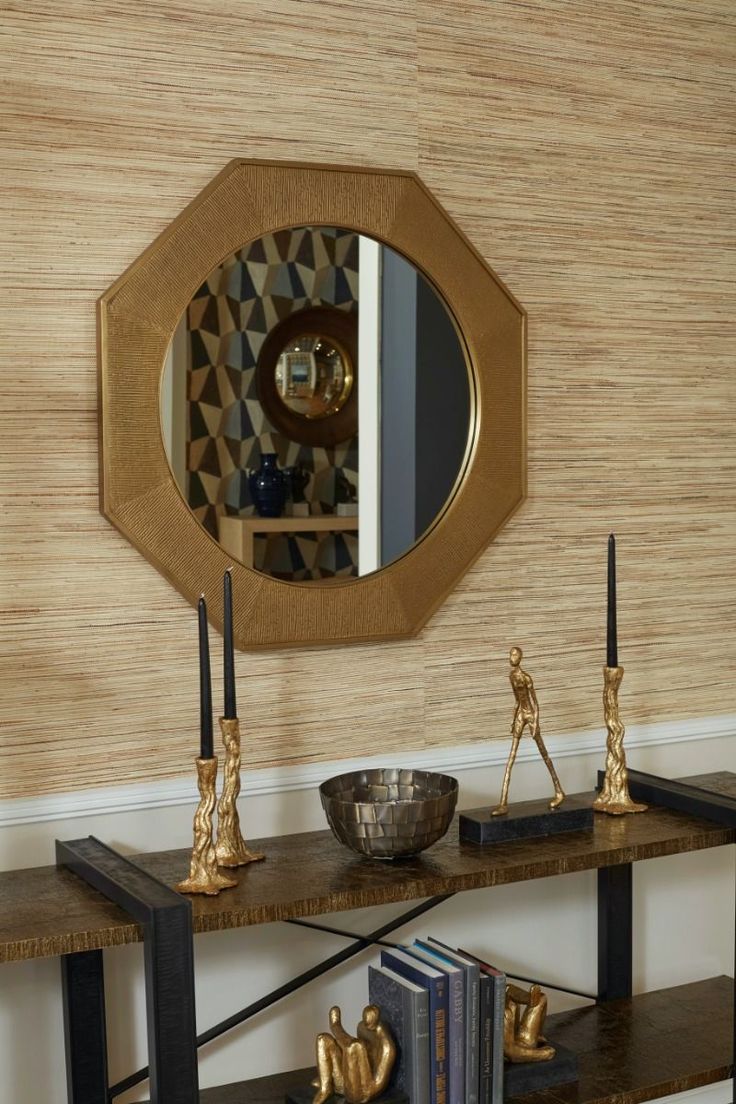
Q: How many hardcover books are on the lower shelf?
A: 6